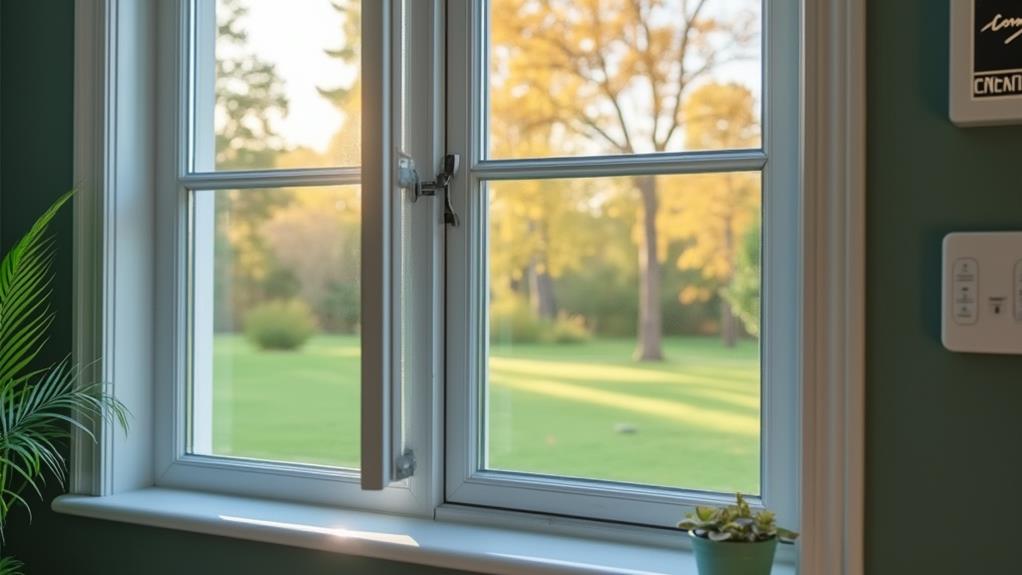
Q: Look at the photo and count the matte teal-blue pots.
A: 1